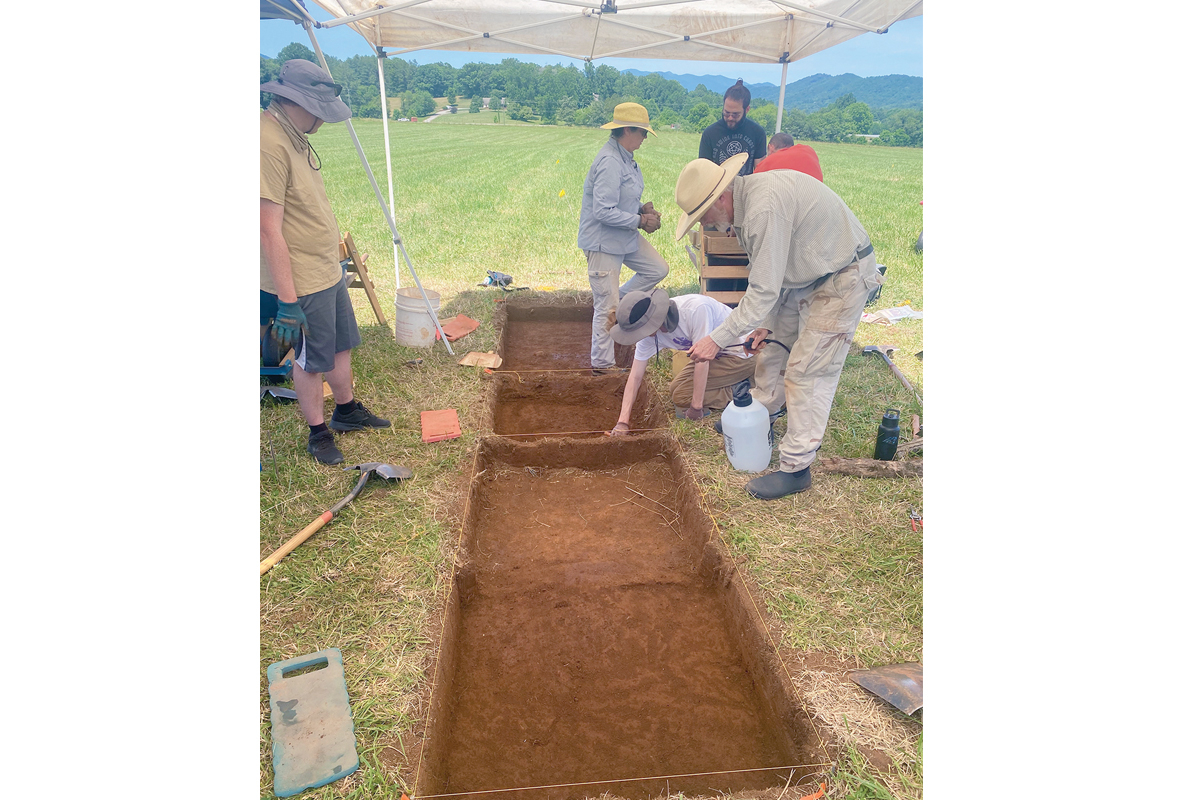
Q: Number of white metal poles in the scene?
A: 3